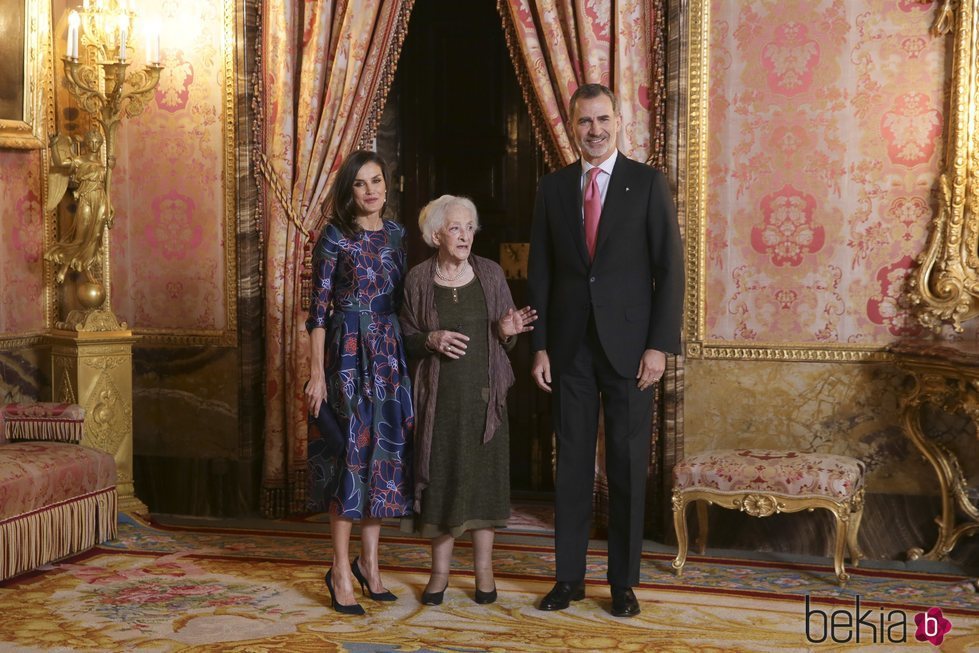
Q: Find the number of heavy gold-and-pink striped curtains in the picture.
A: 2